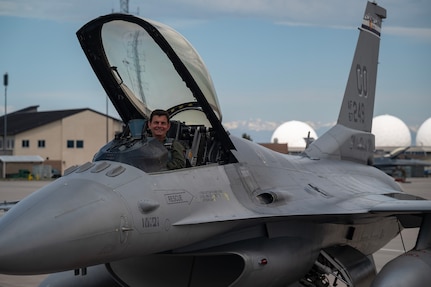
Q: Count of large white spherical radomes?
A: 3